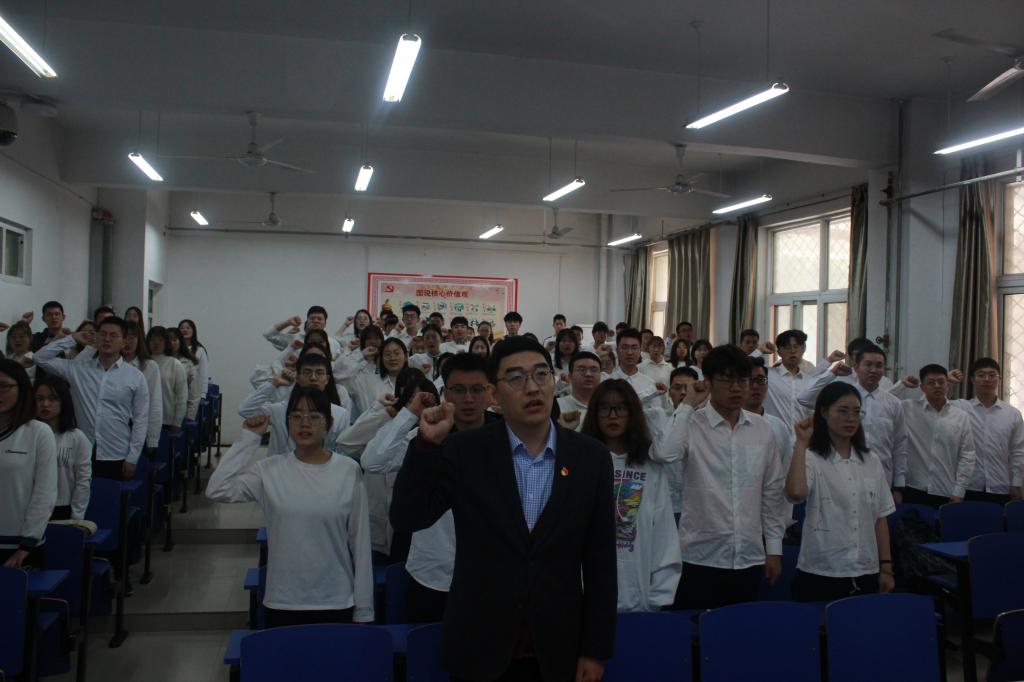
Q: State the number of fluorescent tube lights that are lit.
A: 12